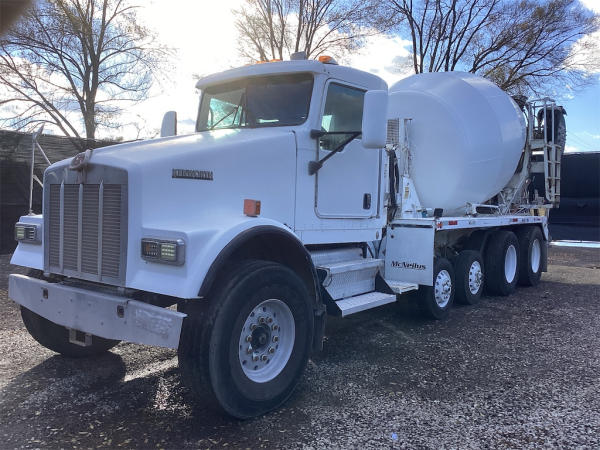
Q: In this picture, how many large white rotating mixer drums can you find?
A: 1